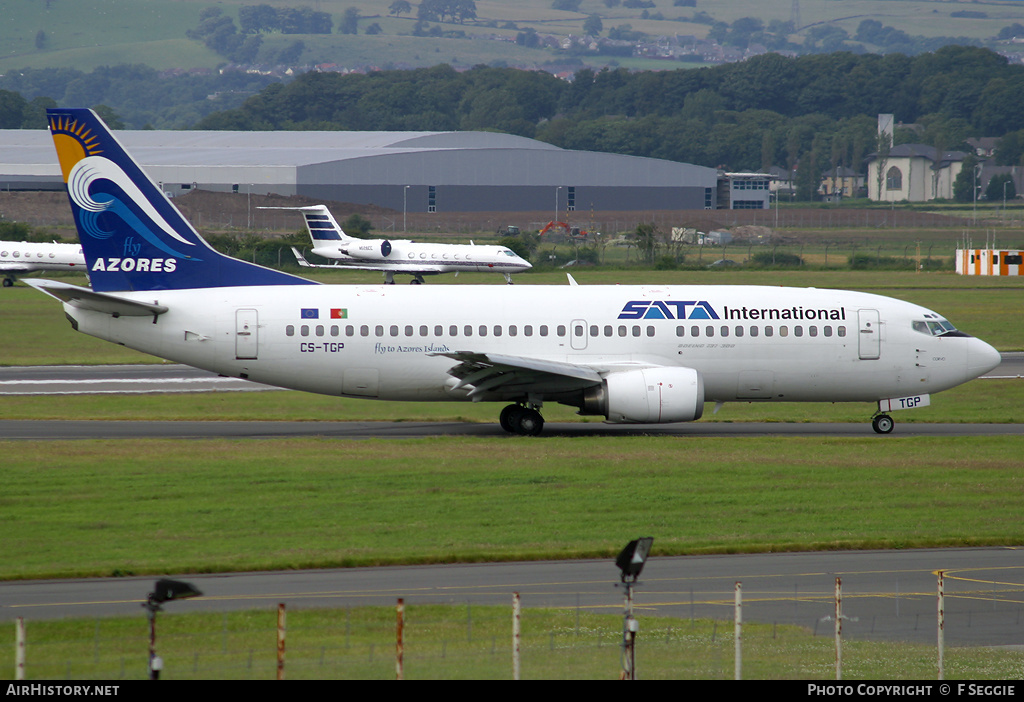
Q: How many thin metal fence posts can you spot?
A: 7